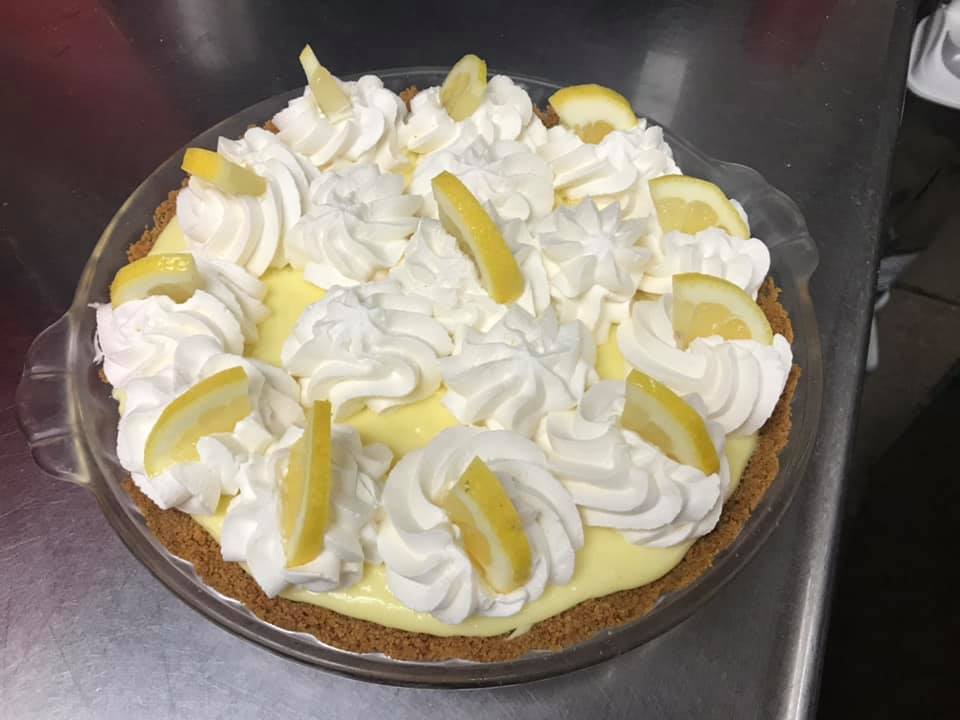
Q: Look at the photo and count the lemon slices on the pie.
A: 12